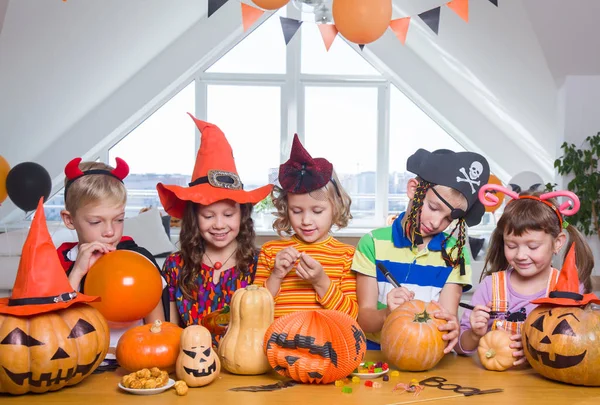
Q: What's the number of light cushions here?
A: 1